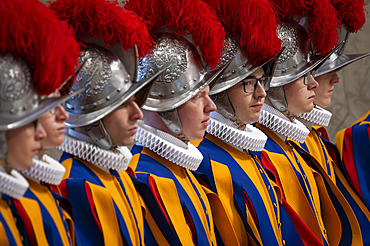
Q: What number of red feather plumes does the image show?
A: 6